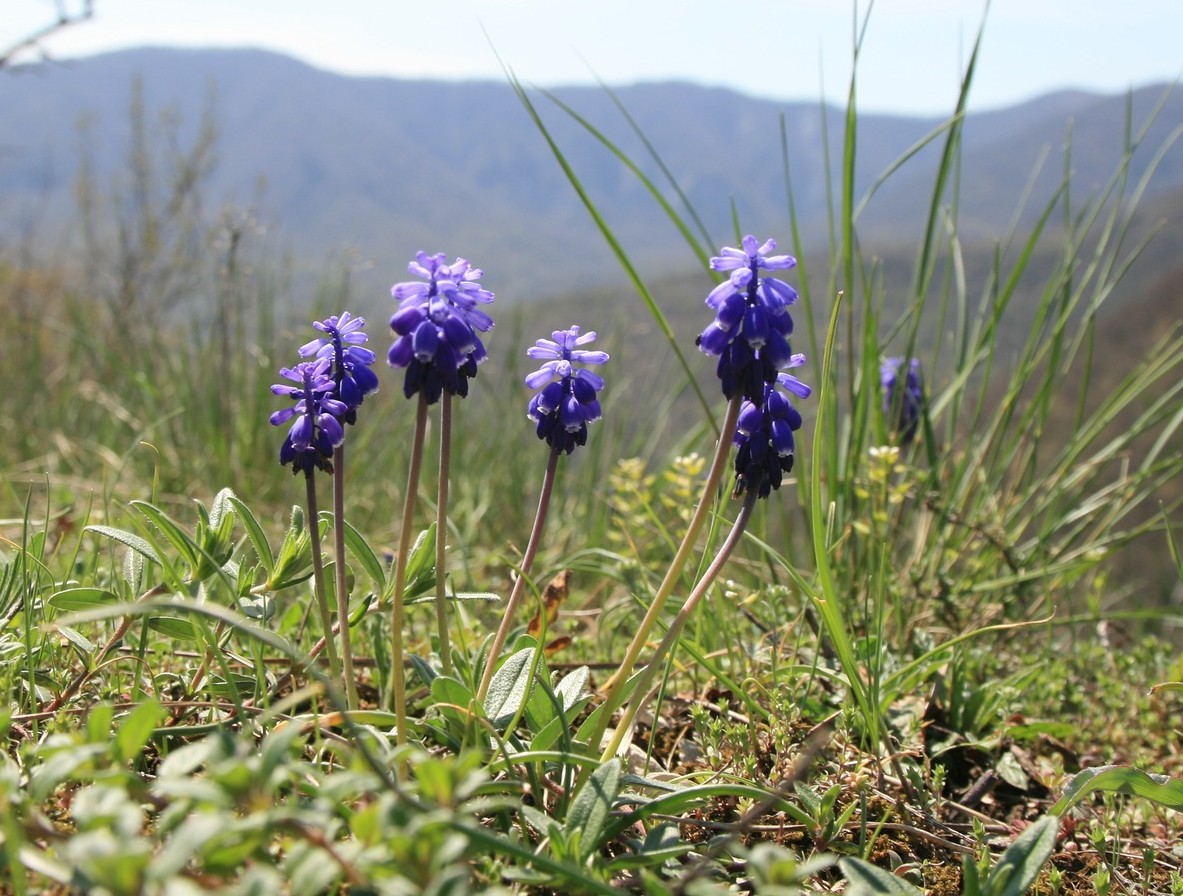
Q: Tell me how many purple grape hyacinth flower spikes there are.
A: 8